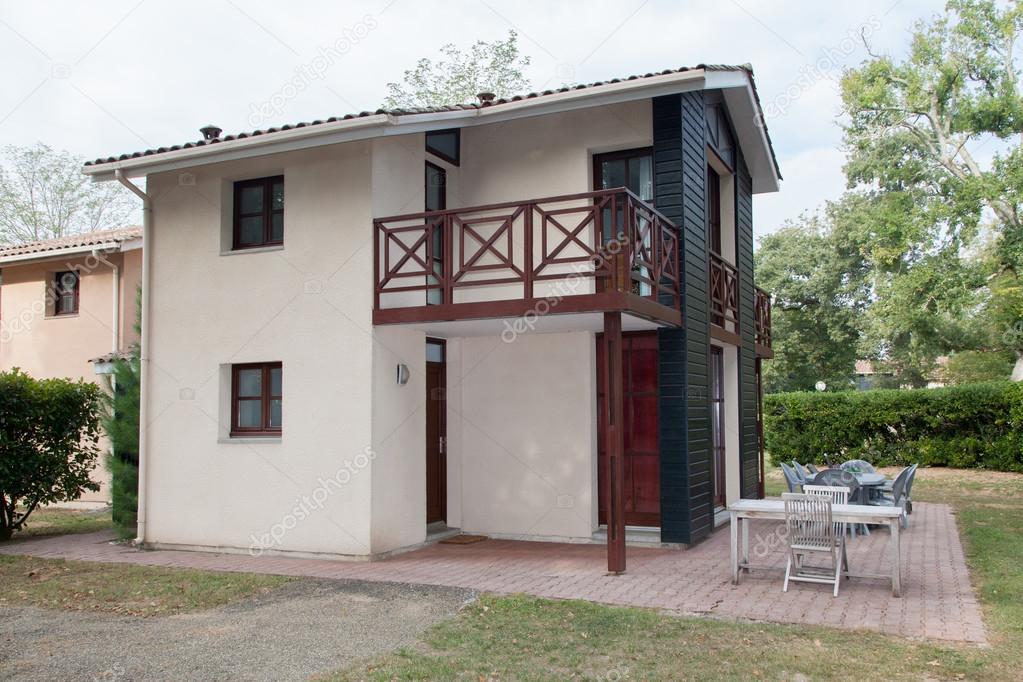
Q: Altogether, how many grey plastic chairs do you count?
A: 6